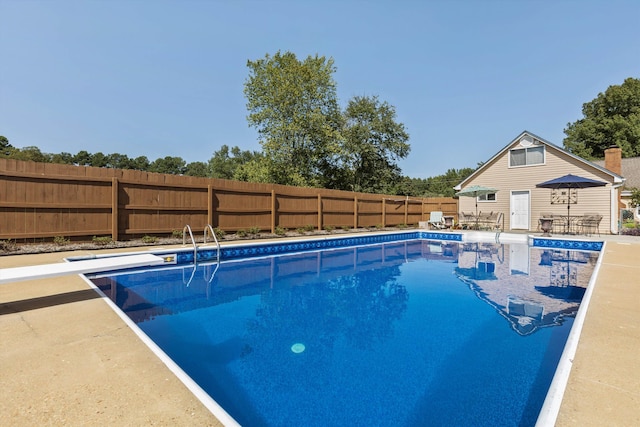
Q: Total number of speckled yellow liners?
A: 0